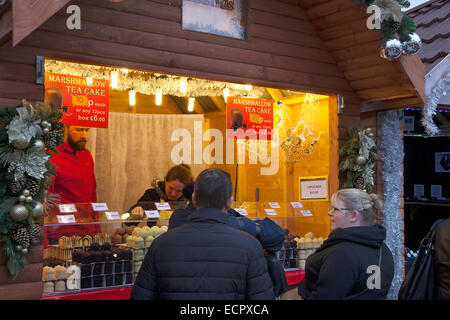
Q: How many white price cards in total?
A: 11